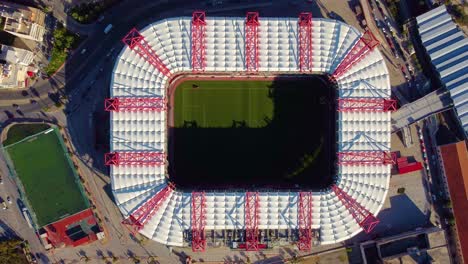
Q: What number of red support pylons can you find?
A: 14